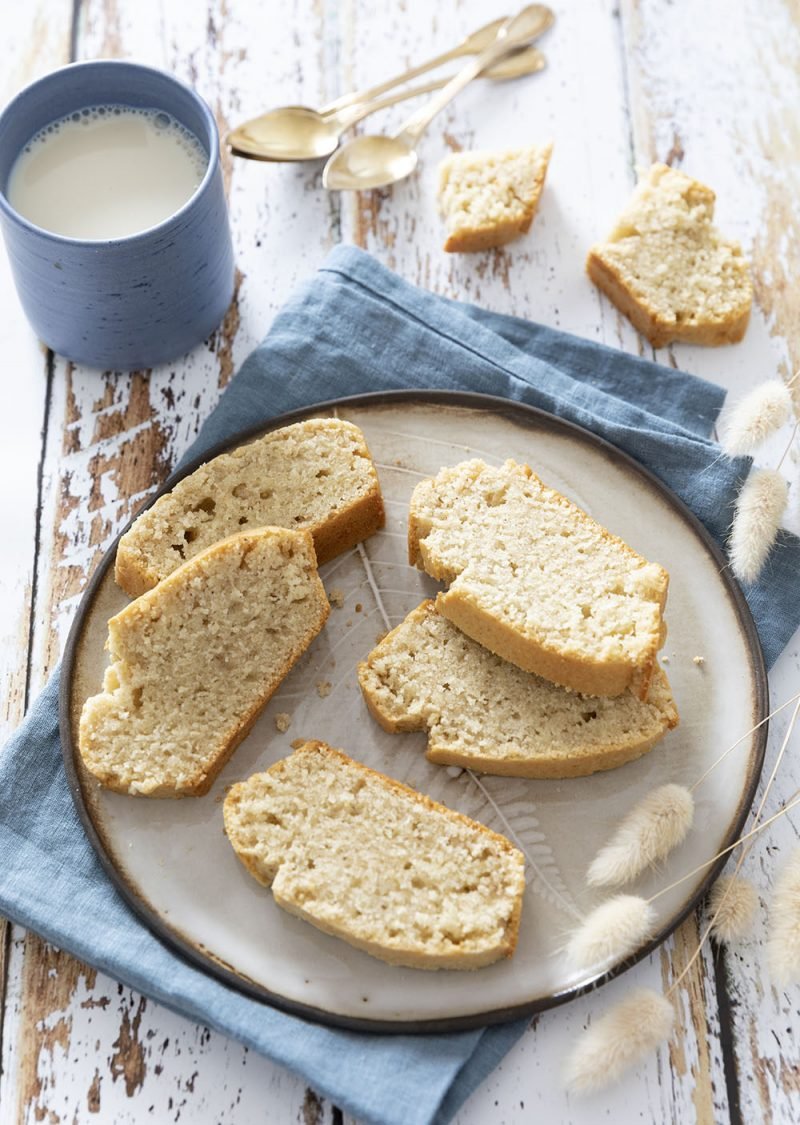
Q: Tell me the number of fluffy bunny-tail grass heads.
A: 7